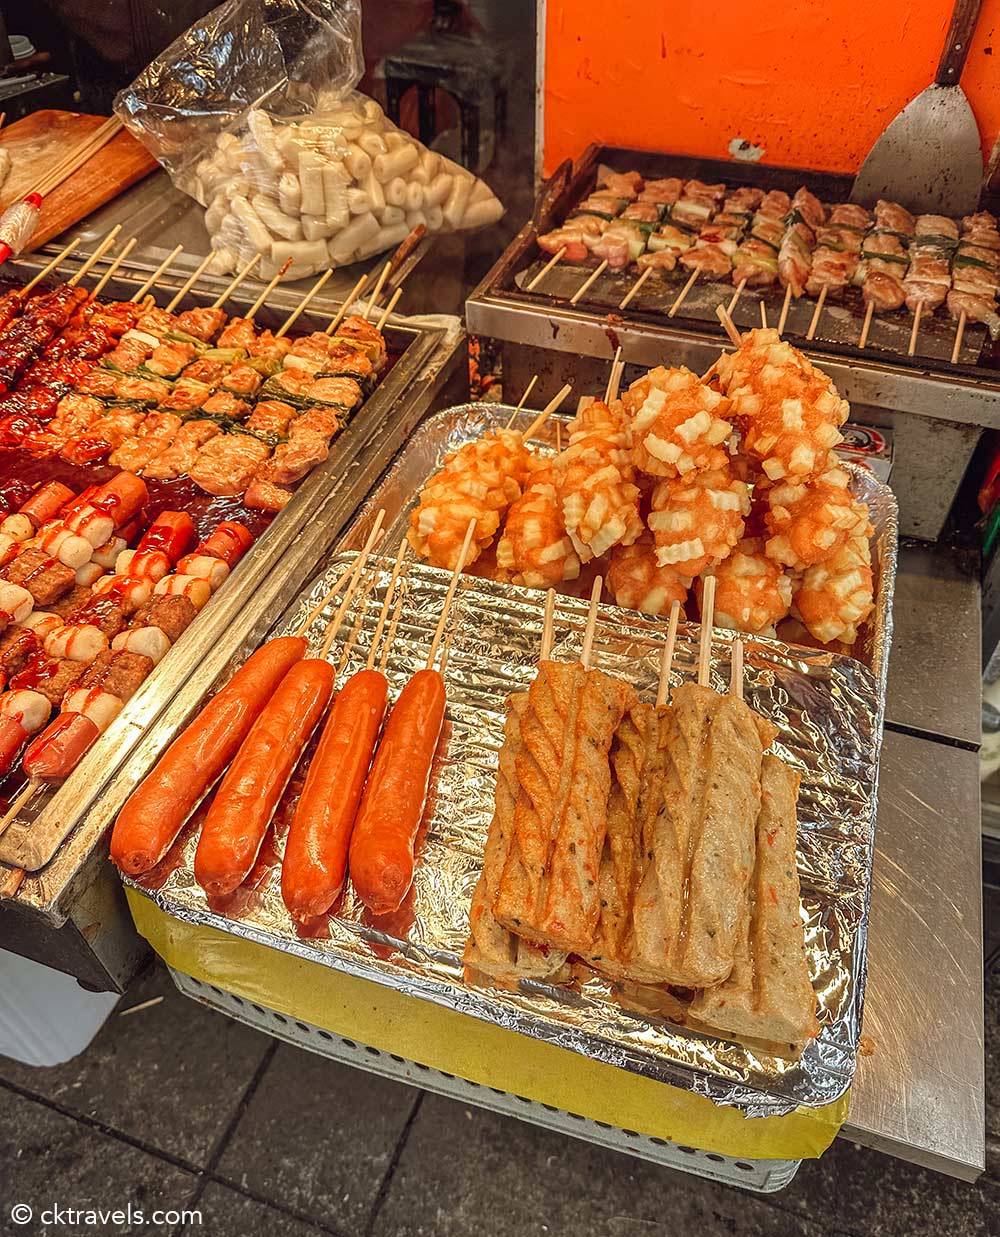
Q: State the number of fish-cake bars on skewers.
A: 5